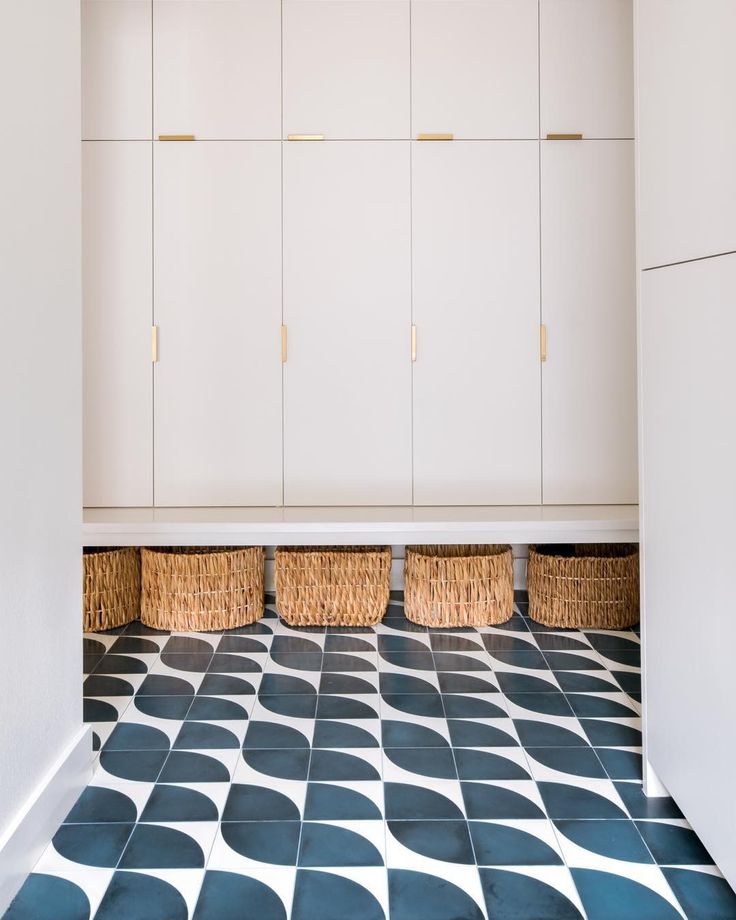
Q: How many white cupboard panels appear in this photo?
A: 12